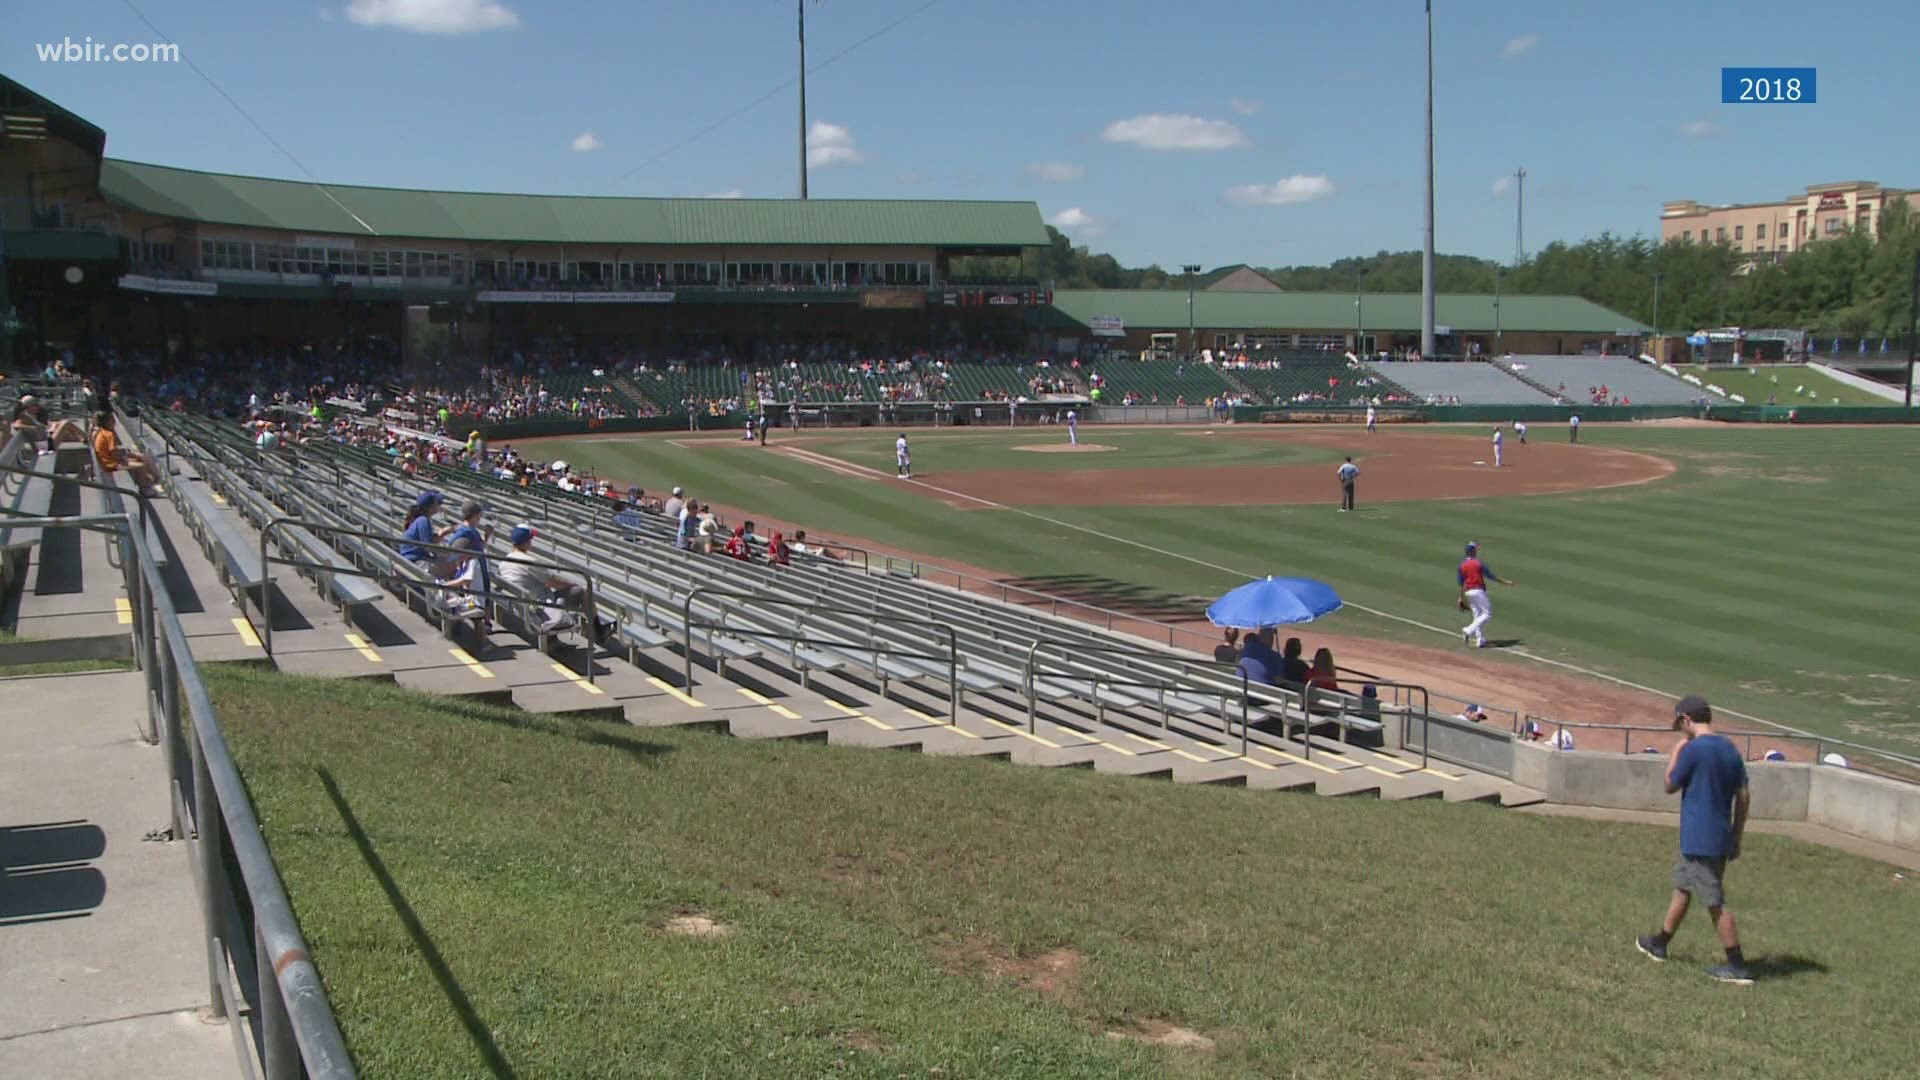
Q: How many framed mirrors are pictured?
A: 0